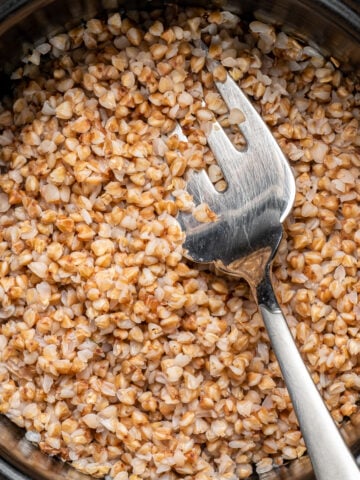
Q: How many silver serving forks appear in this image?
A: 1